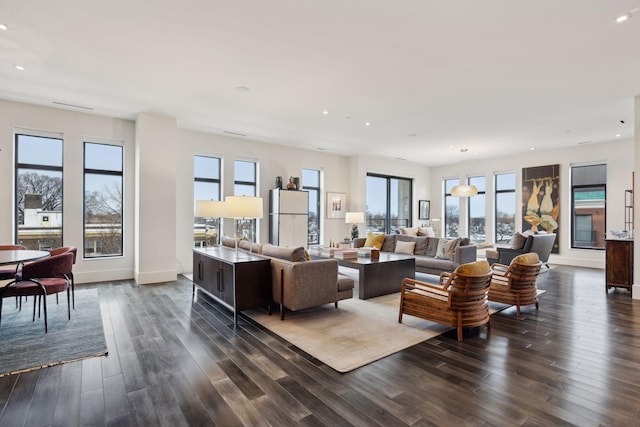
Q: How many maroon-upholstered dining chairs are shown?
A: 3